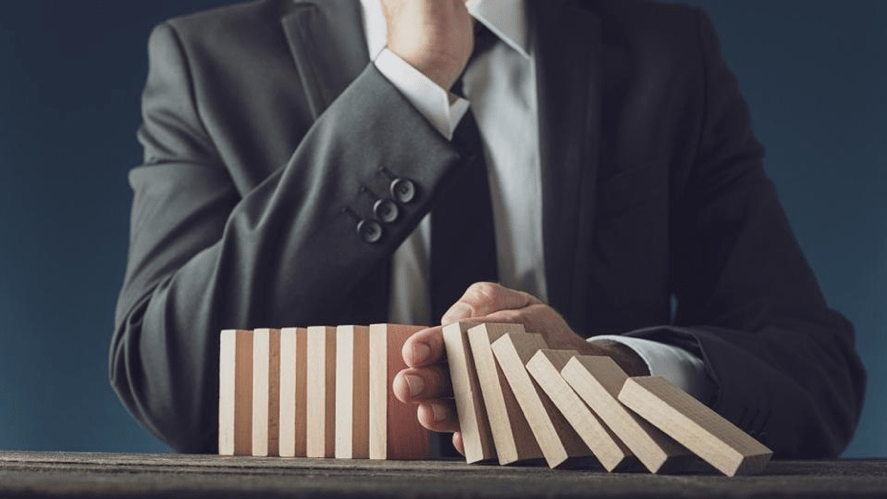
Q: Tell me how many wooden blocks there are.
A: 12